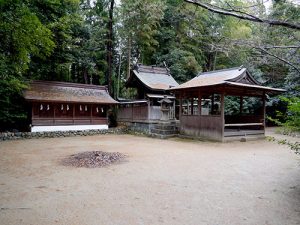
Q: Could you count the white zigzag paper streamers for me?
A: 8